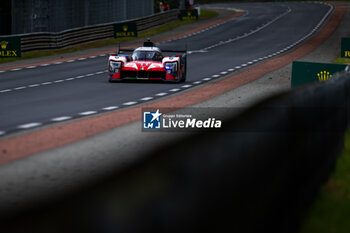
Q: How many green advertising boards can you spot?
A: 5